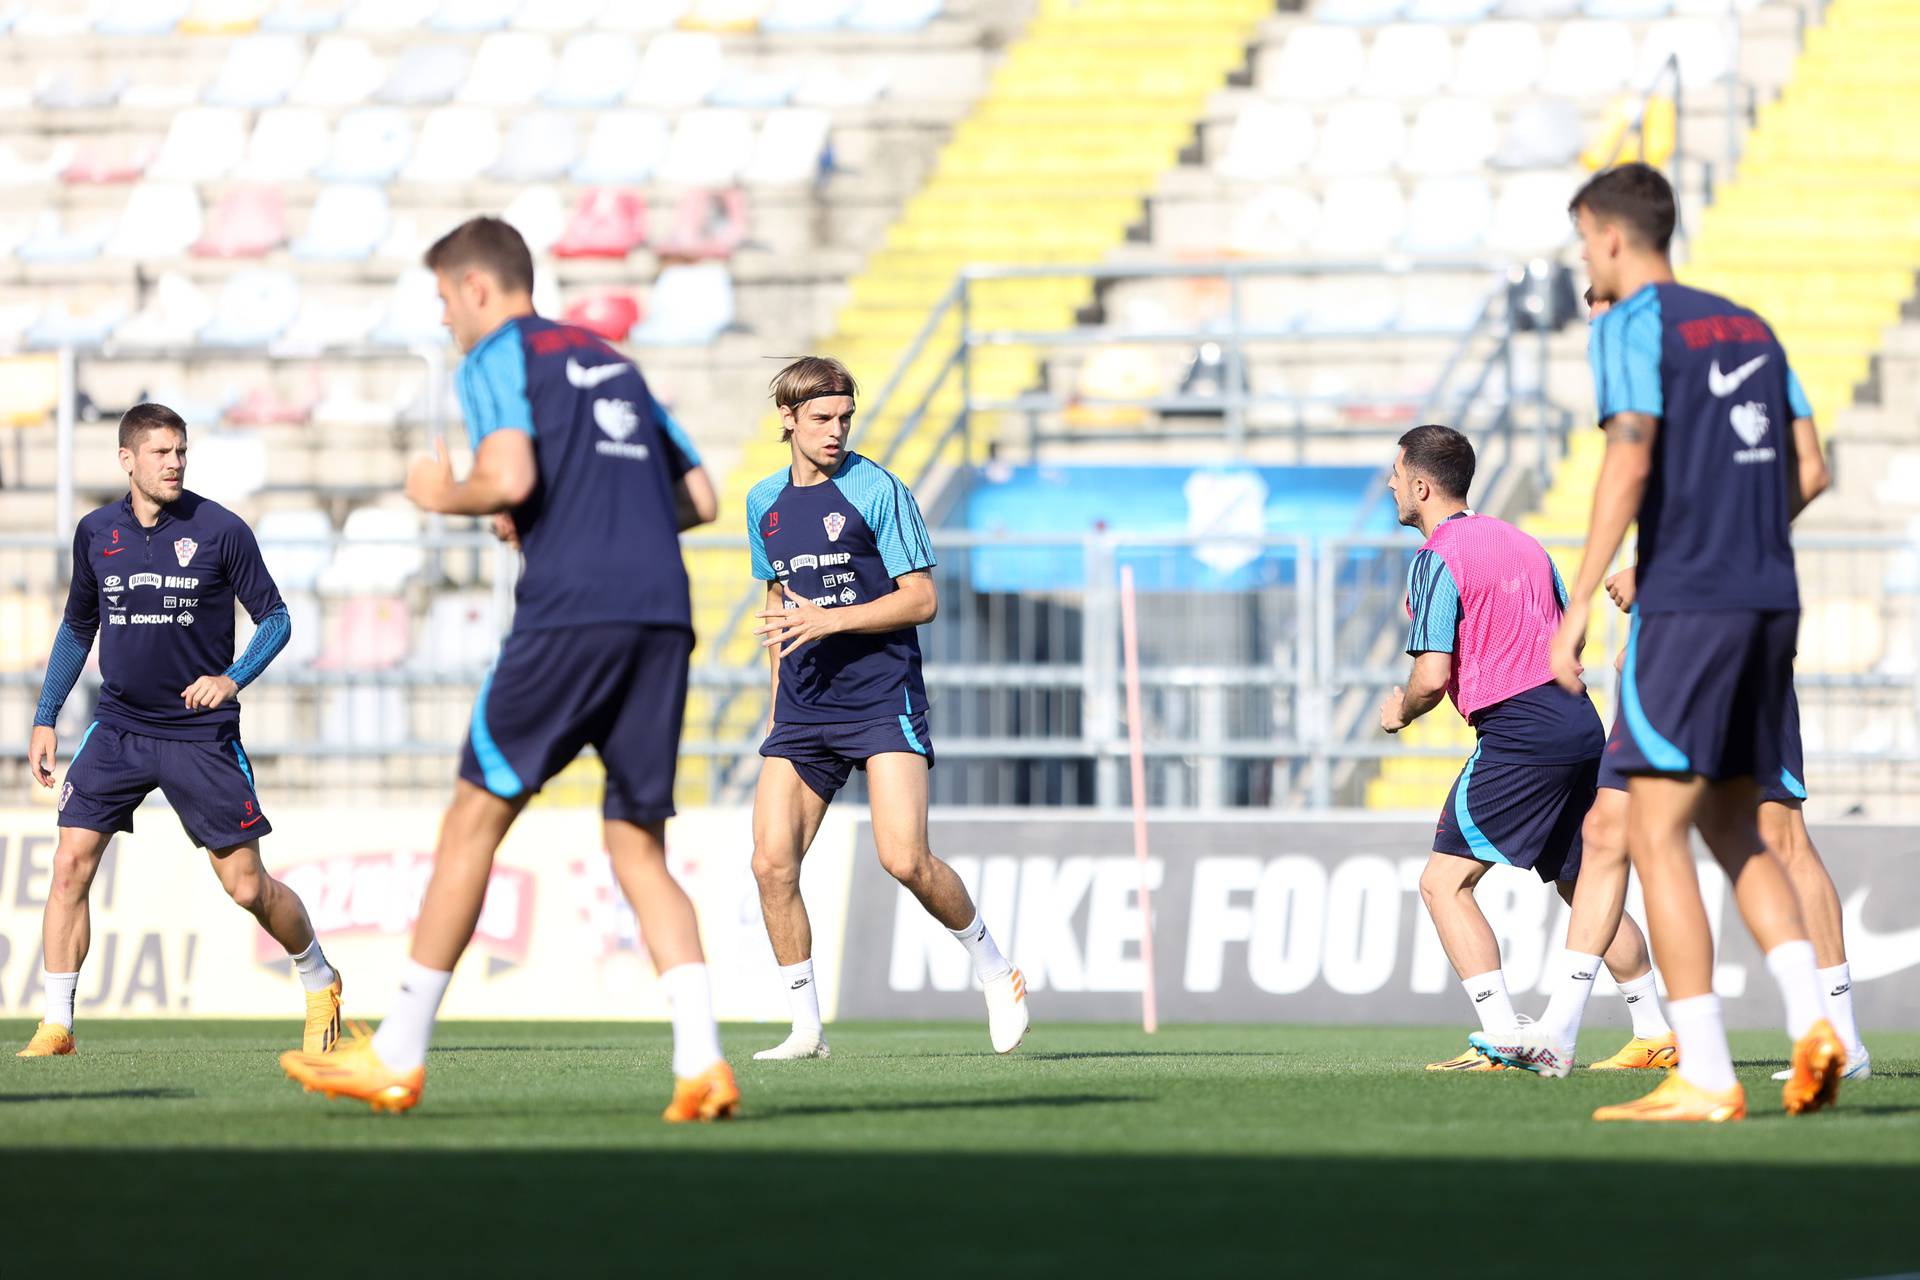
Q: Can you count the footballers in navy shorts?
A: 6